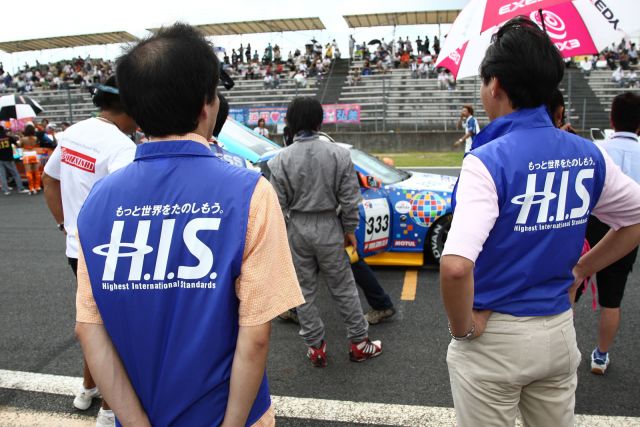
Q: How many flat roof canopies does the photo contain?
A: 3